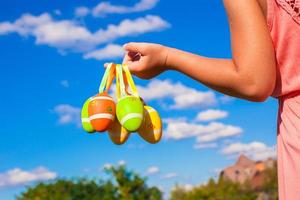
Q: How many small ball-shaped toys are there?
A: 5